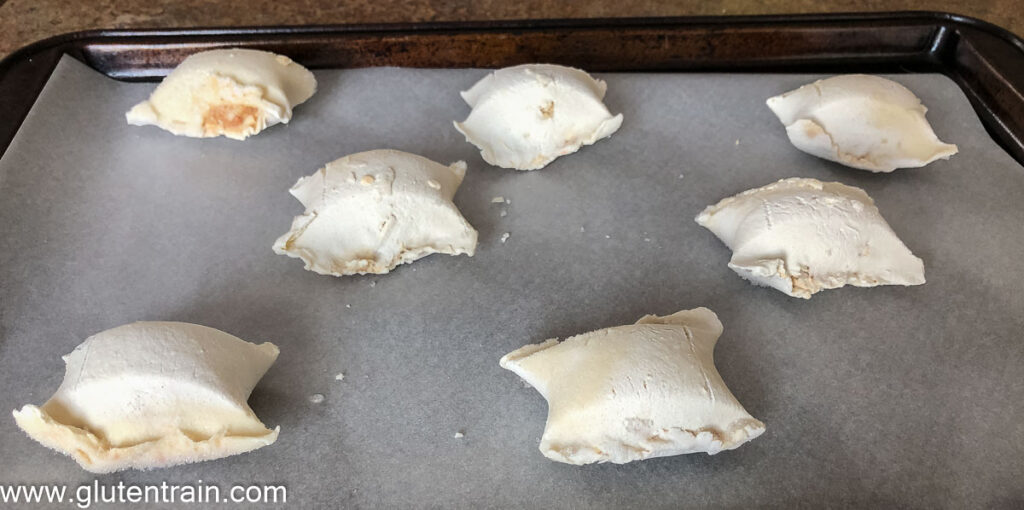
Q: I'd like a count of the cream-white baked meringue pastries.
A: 7